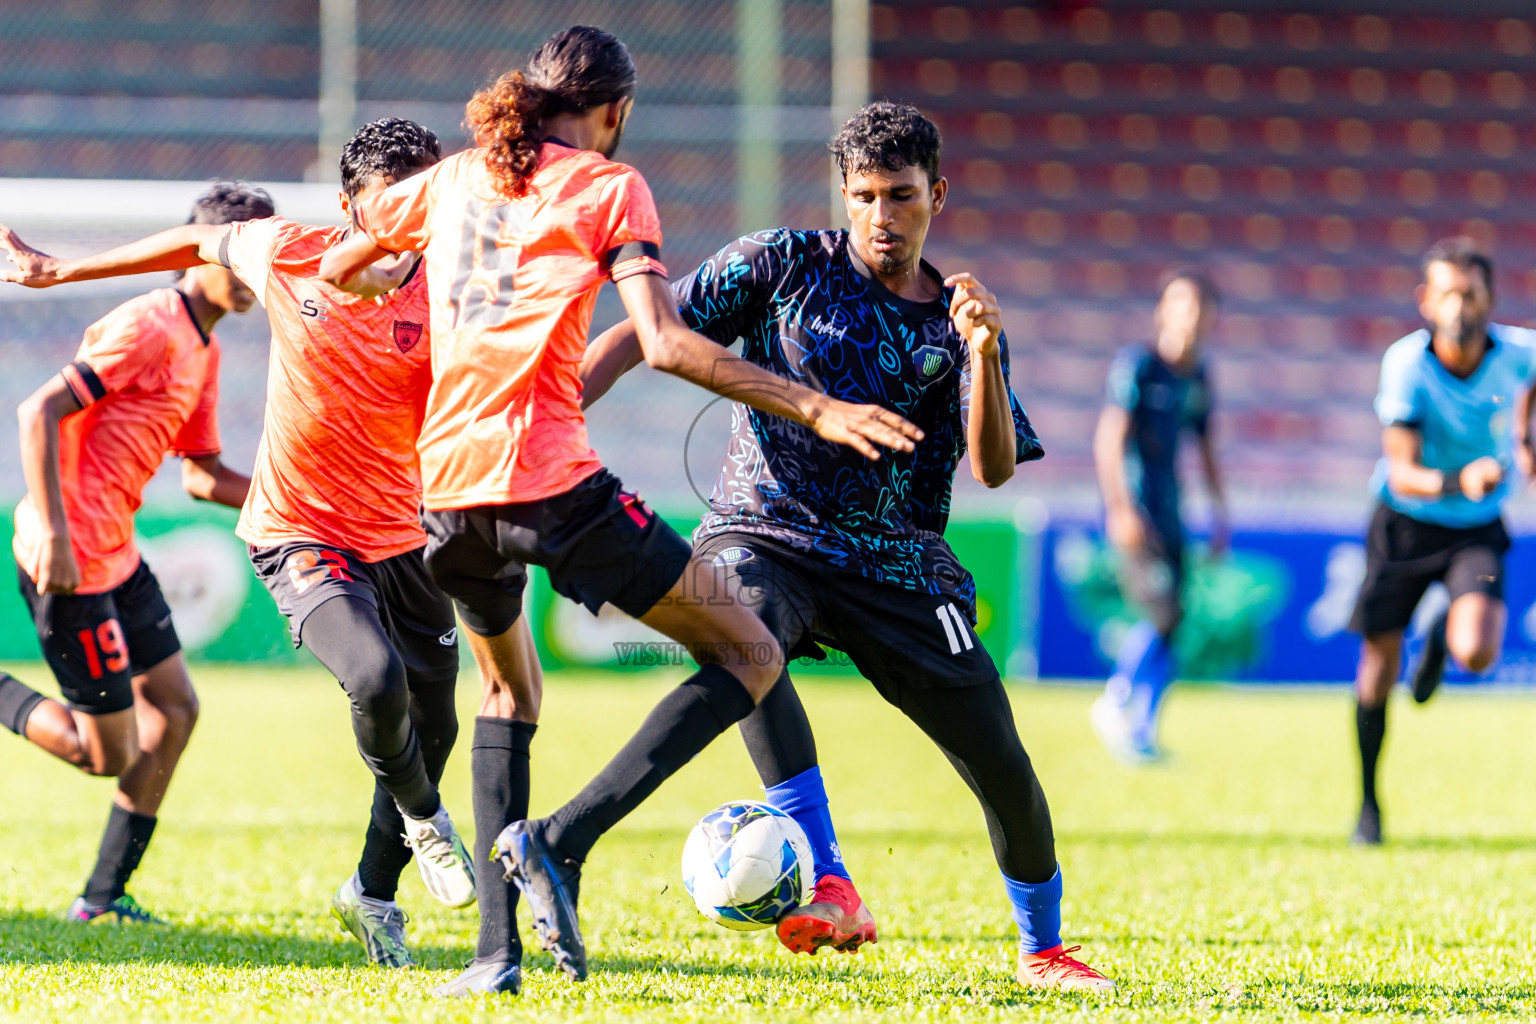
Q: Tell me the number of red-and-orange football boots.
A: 2